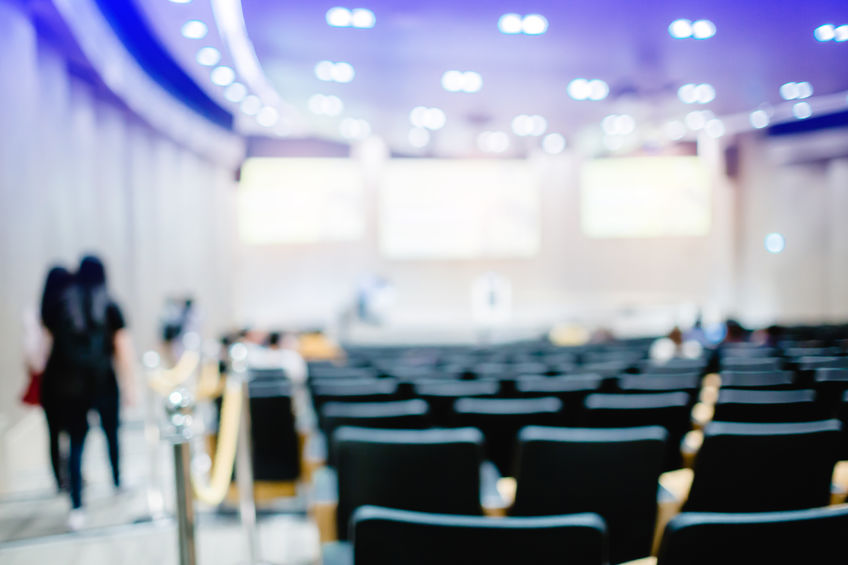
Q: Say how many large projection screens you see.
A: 3